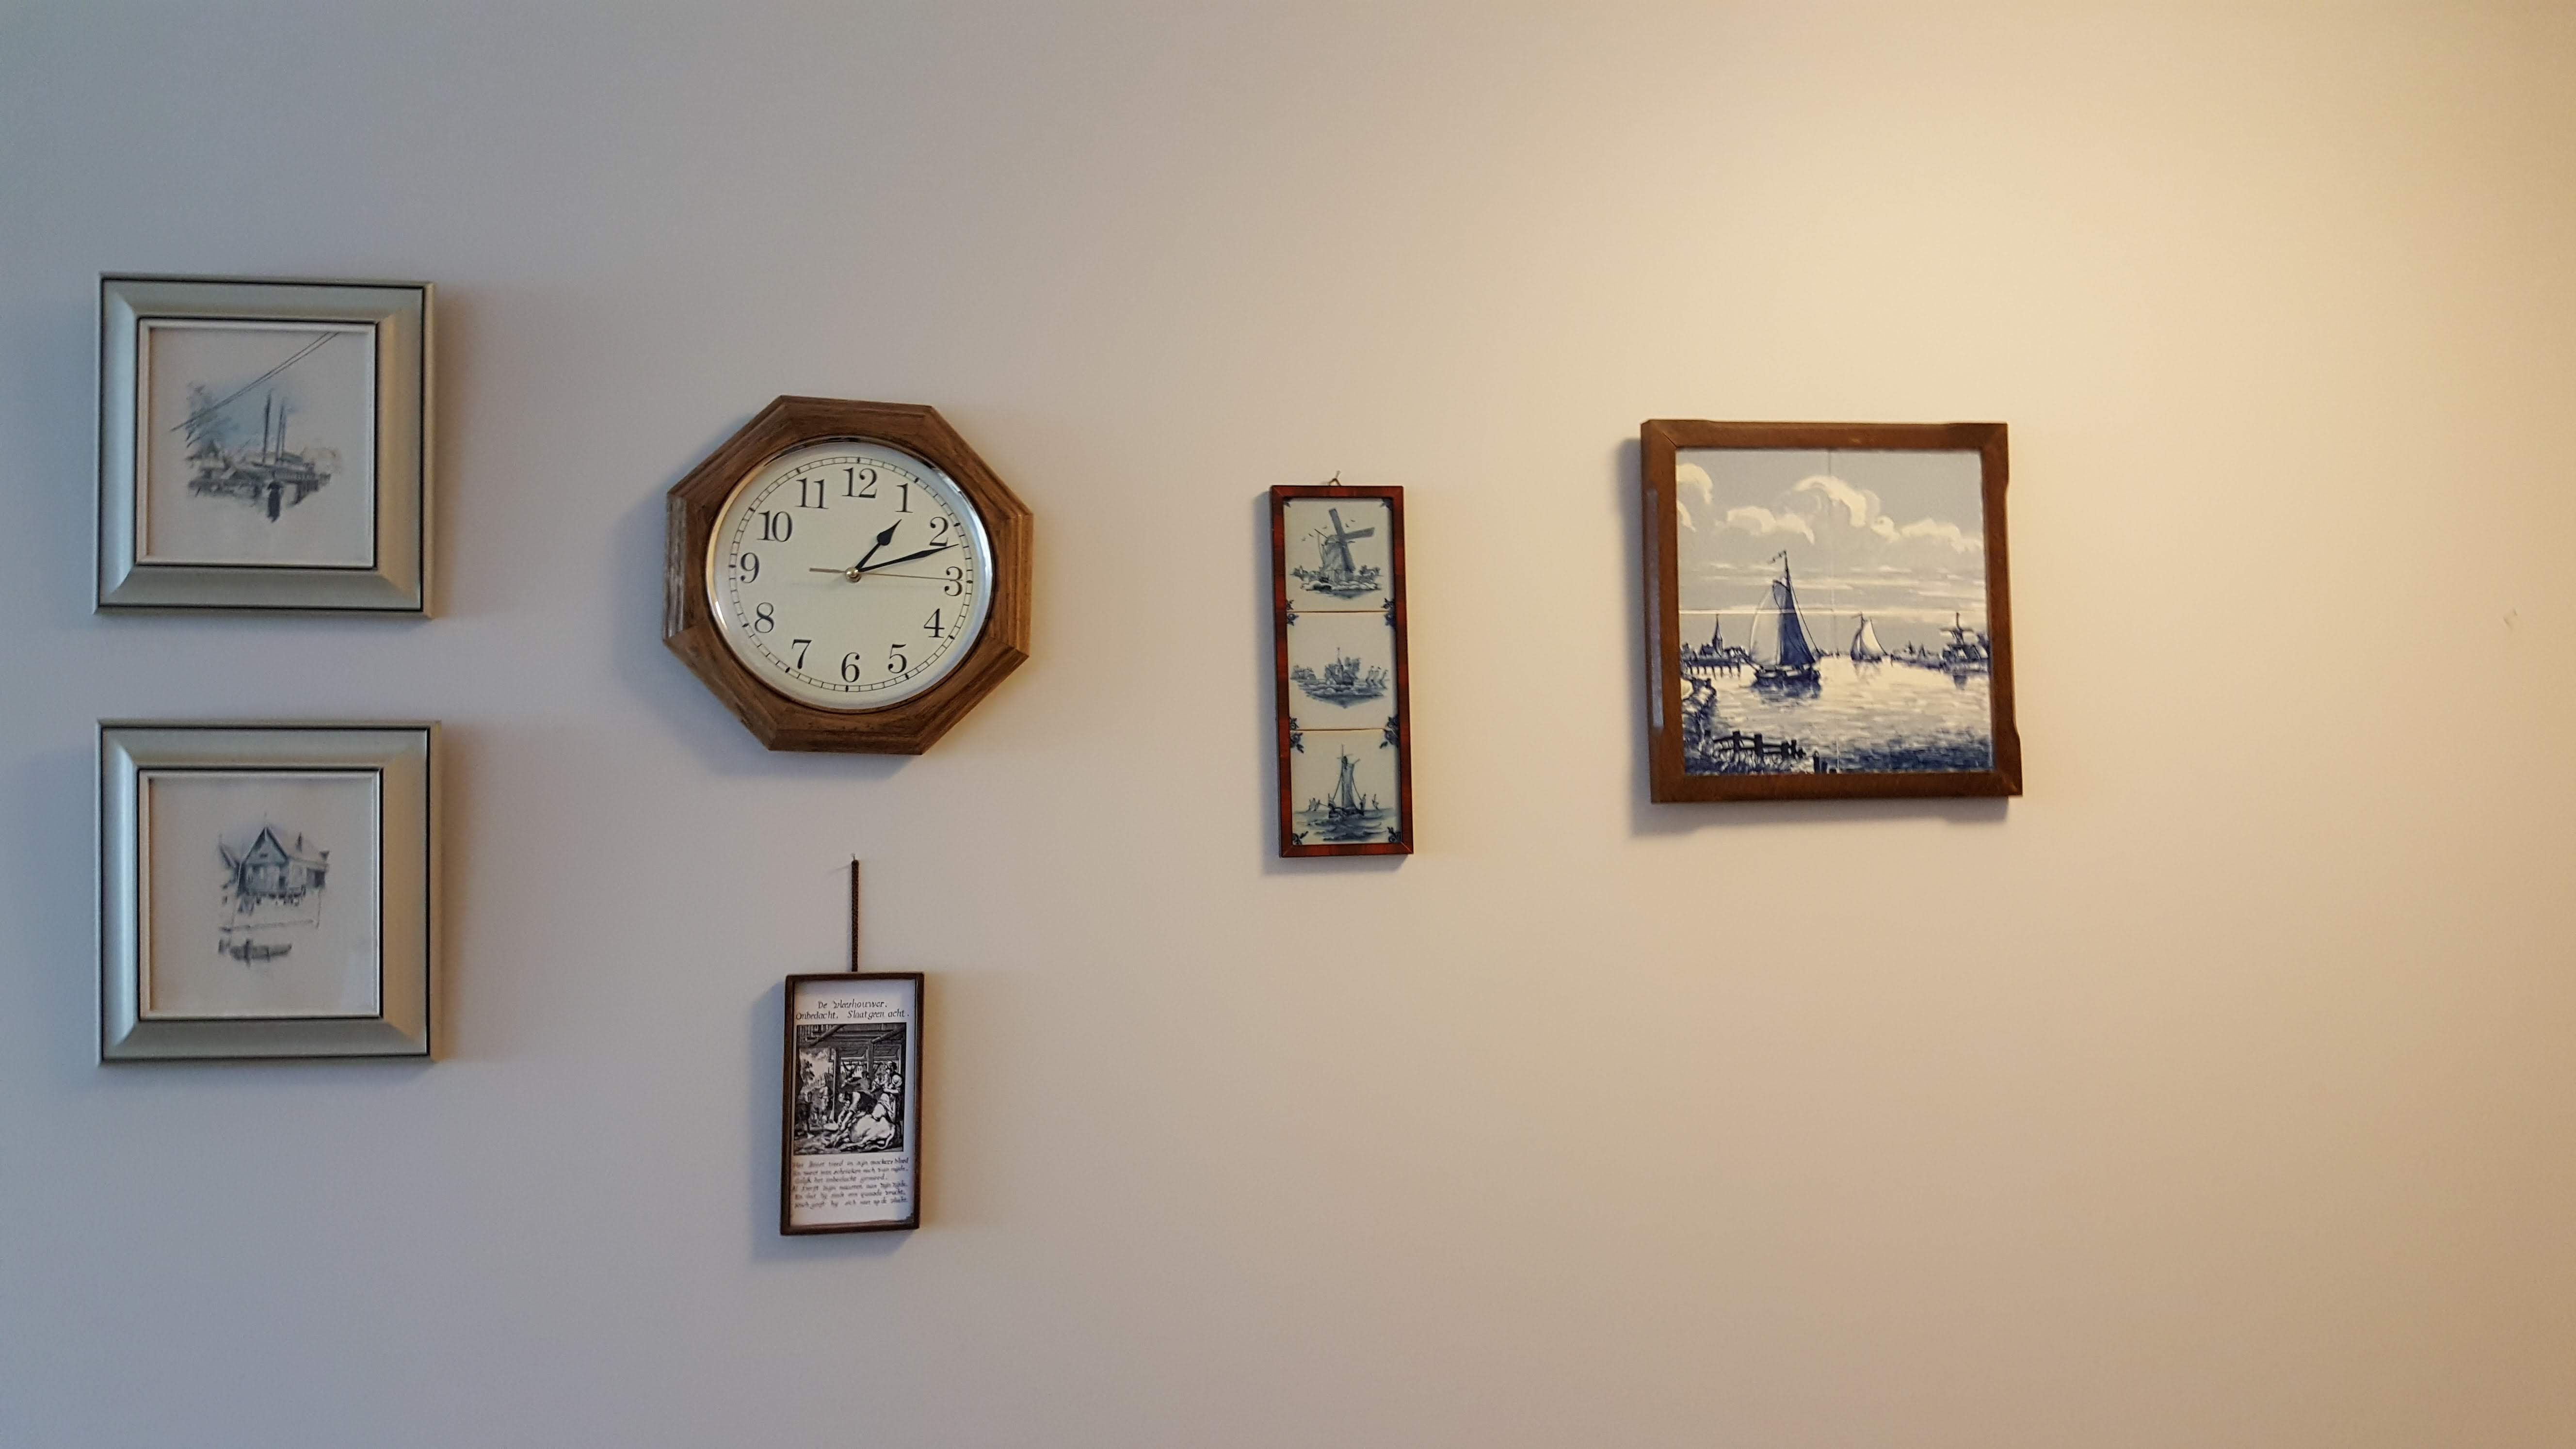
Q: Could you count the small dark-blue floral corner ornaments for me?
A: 12